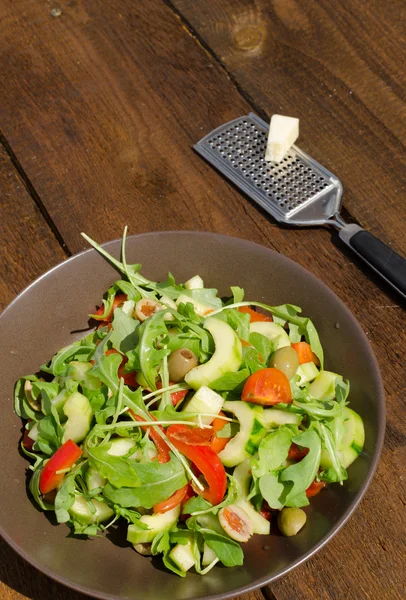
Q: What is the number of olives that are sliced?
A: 2